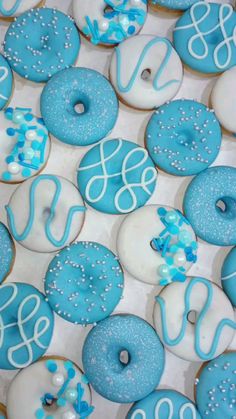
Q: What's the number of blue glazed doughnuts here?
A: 15